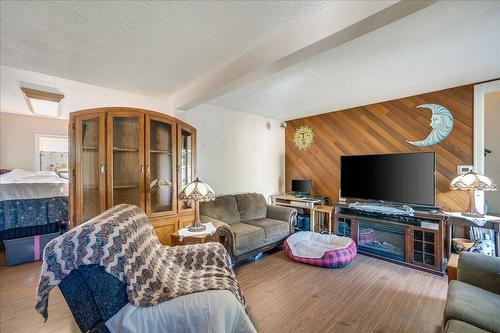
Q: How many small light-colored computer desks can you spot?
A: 1